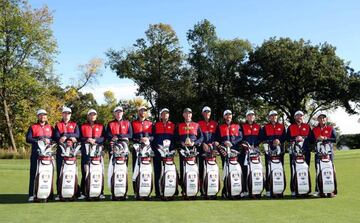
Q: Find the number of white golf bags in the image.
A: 13